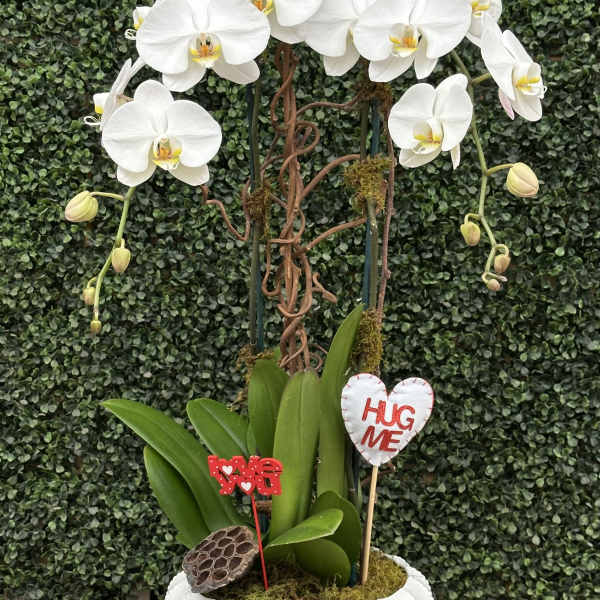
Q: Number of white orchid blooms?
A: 10